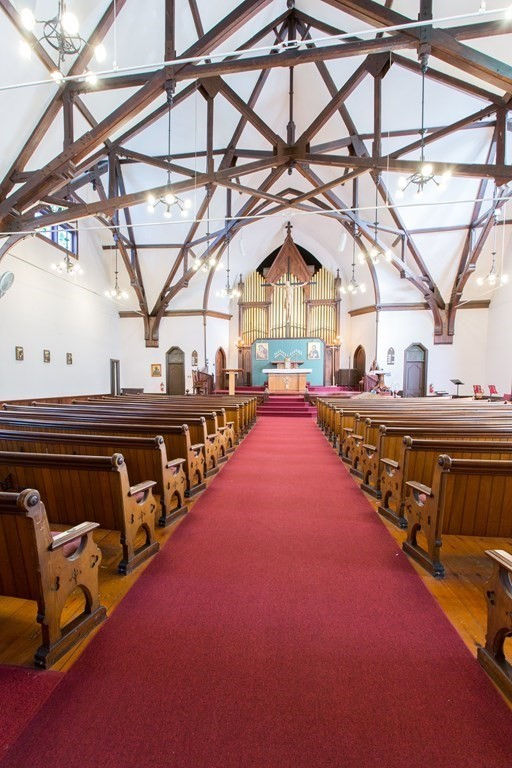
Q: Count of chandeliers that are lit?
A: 10